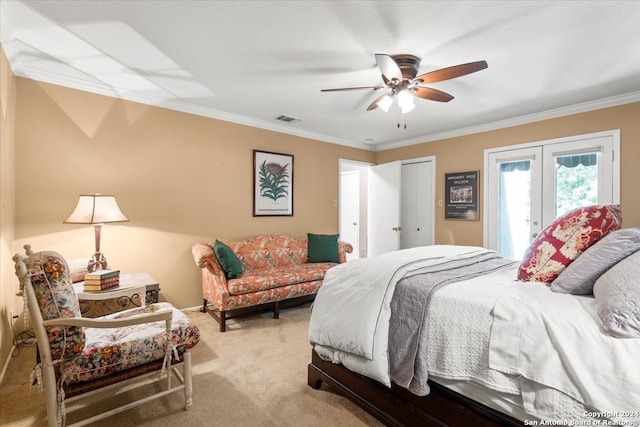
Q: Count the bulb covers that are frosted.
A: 3